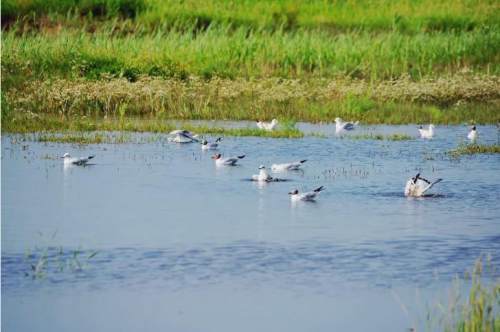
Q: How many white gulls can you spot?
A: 12